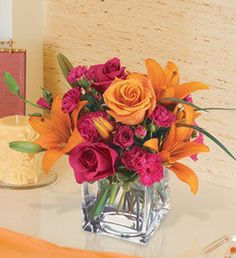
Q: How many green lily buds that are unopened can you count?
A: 3